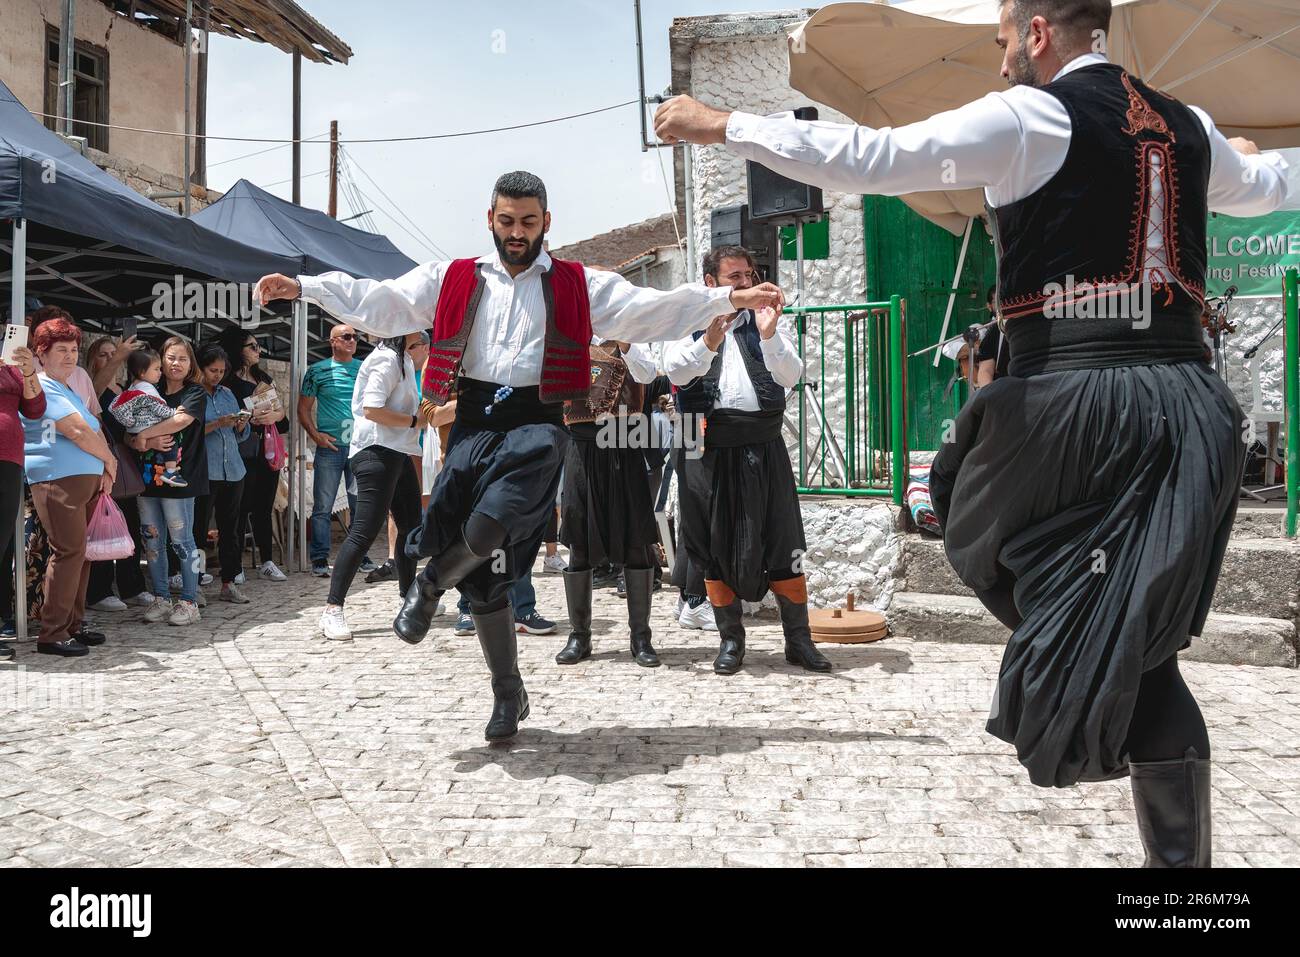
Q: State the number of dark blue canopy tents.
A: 2